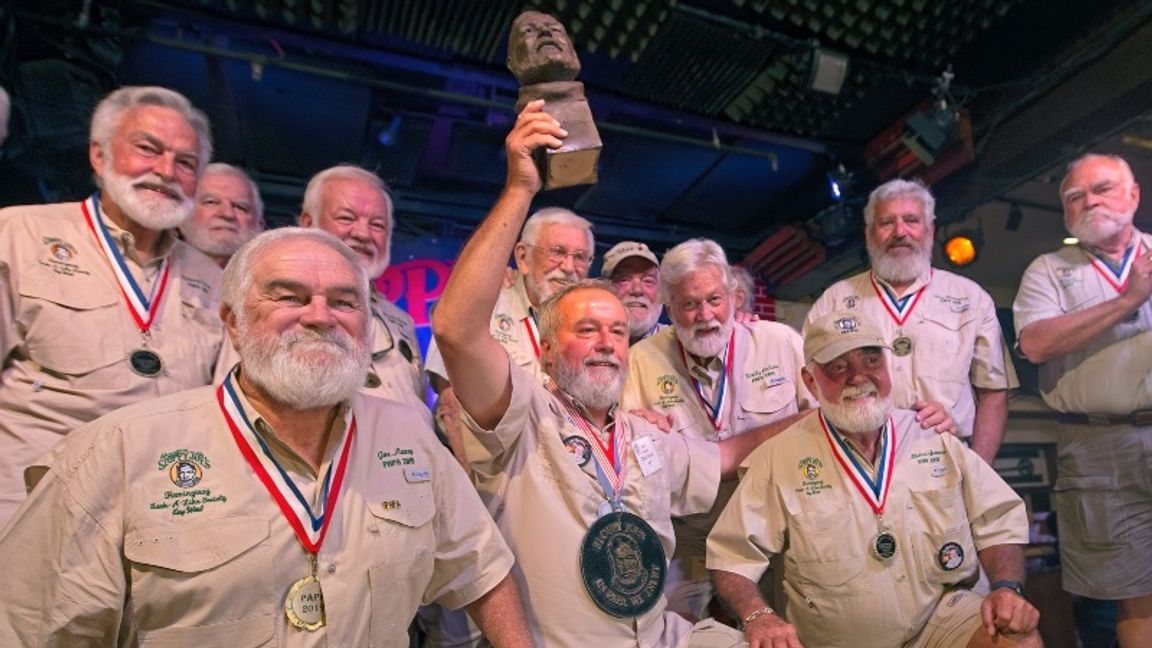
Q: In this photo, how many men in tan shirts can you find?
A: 11